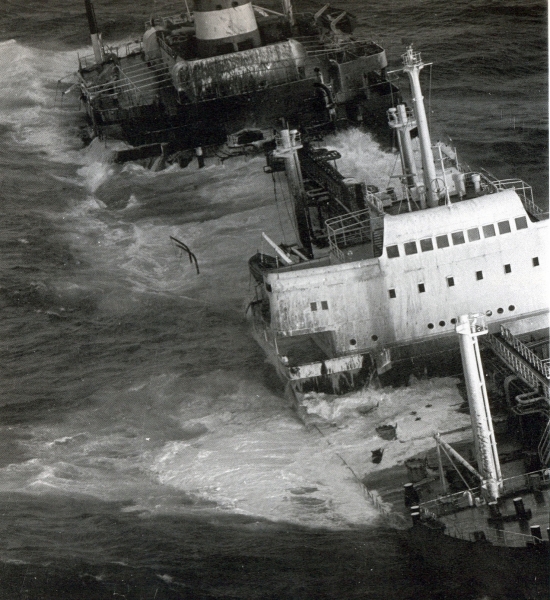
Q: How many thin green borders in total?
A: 0